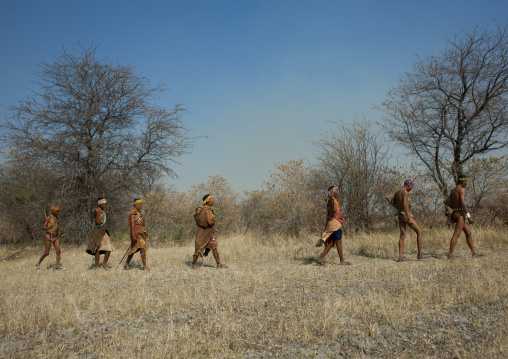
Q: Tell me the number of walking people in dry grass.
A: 7